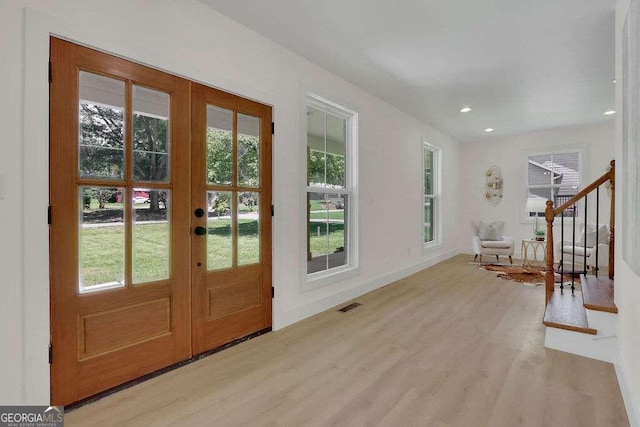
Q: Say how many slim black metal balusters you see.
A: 4